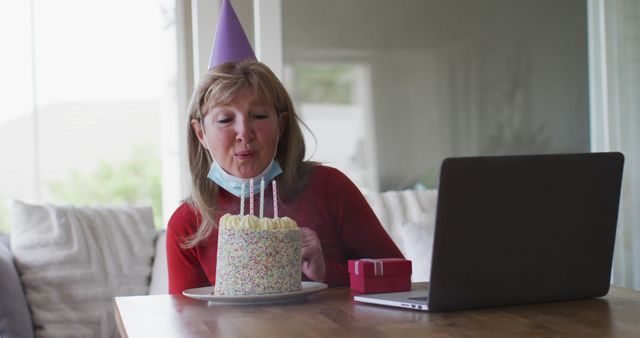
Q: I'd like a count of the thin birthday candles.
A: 4